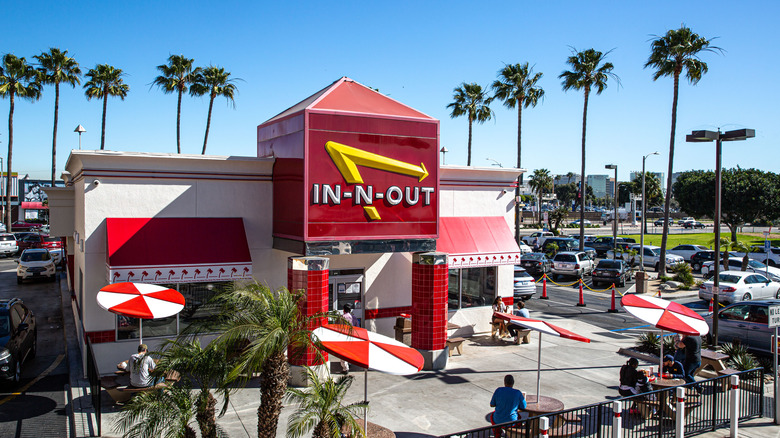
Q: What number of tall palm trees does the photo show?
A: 9